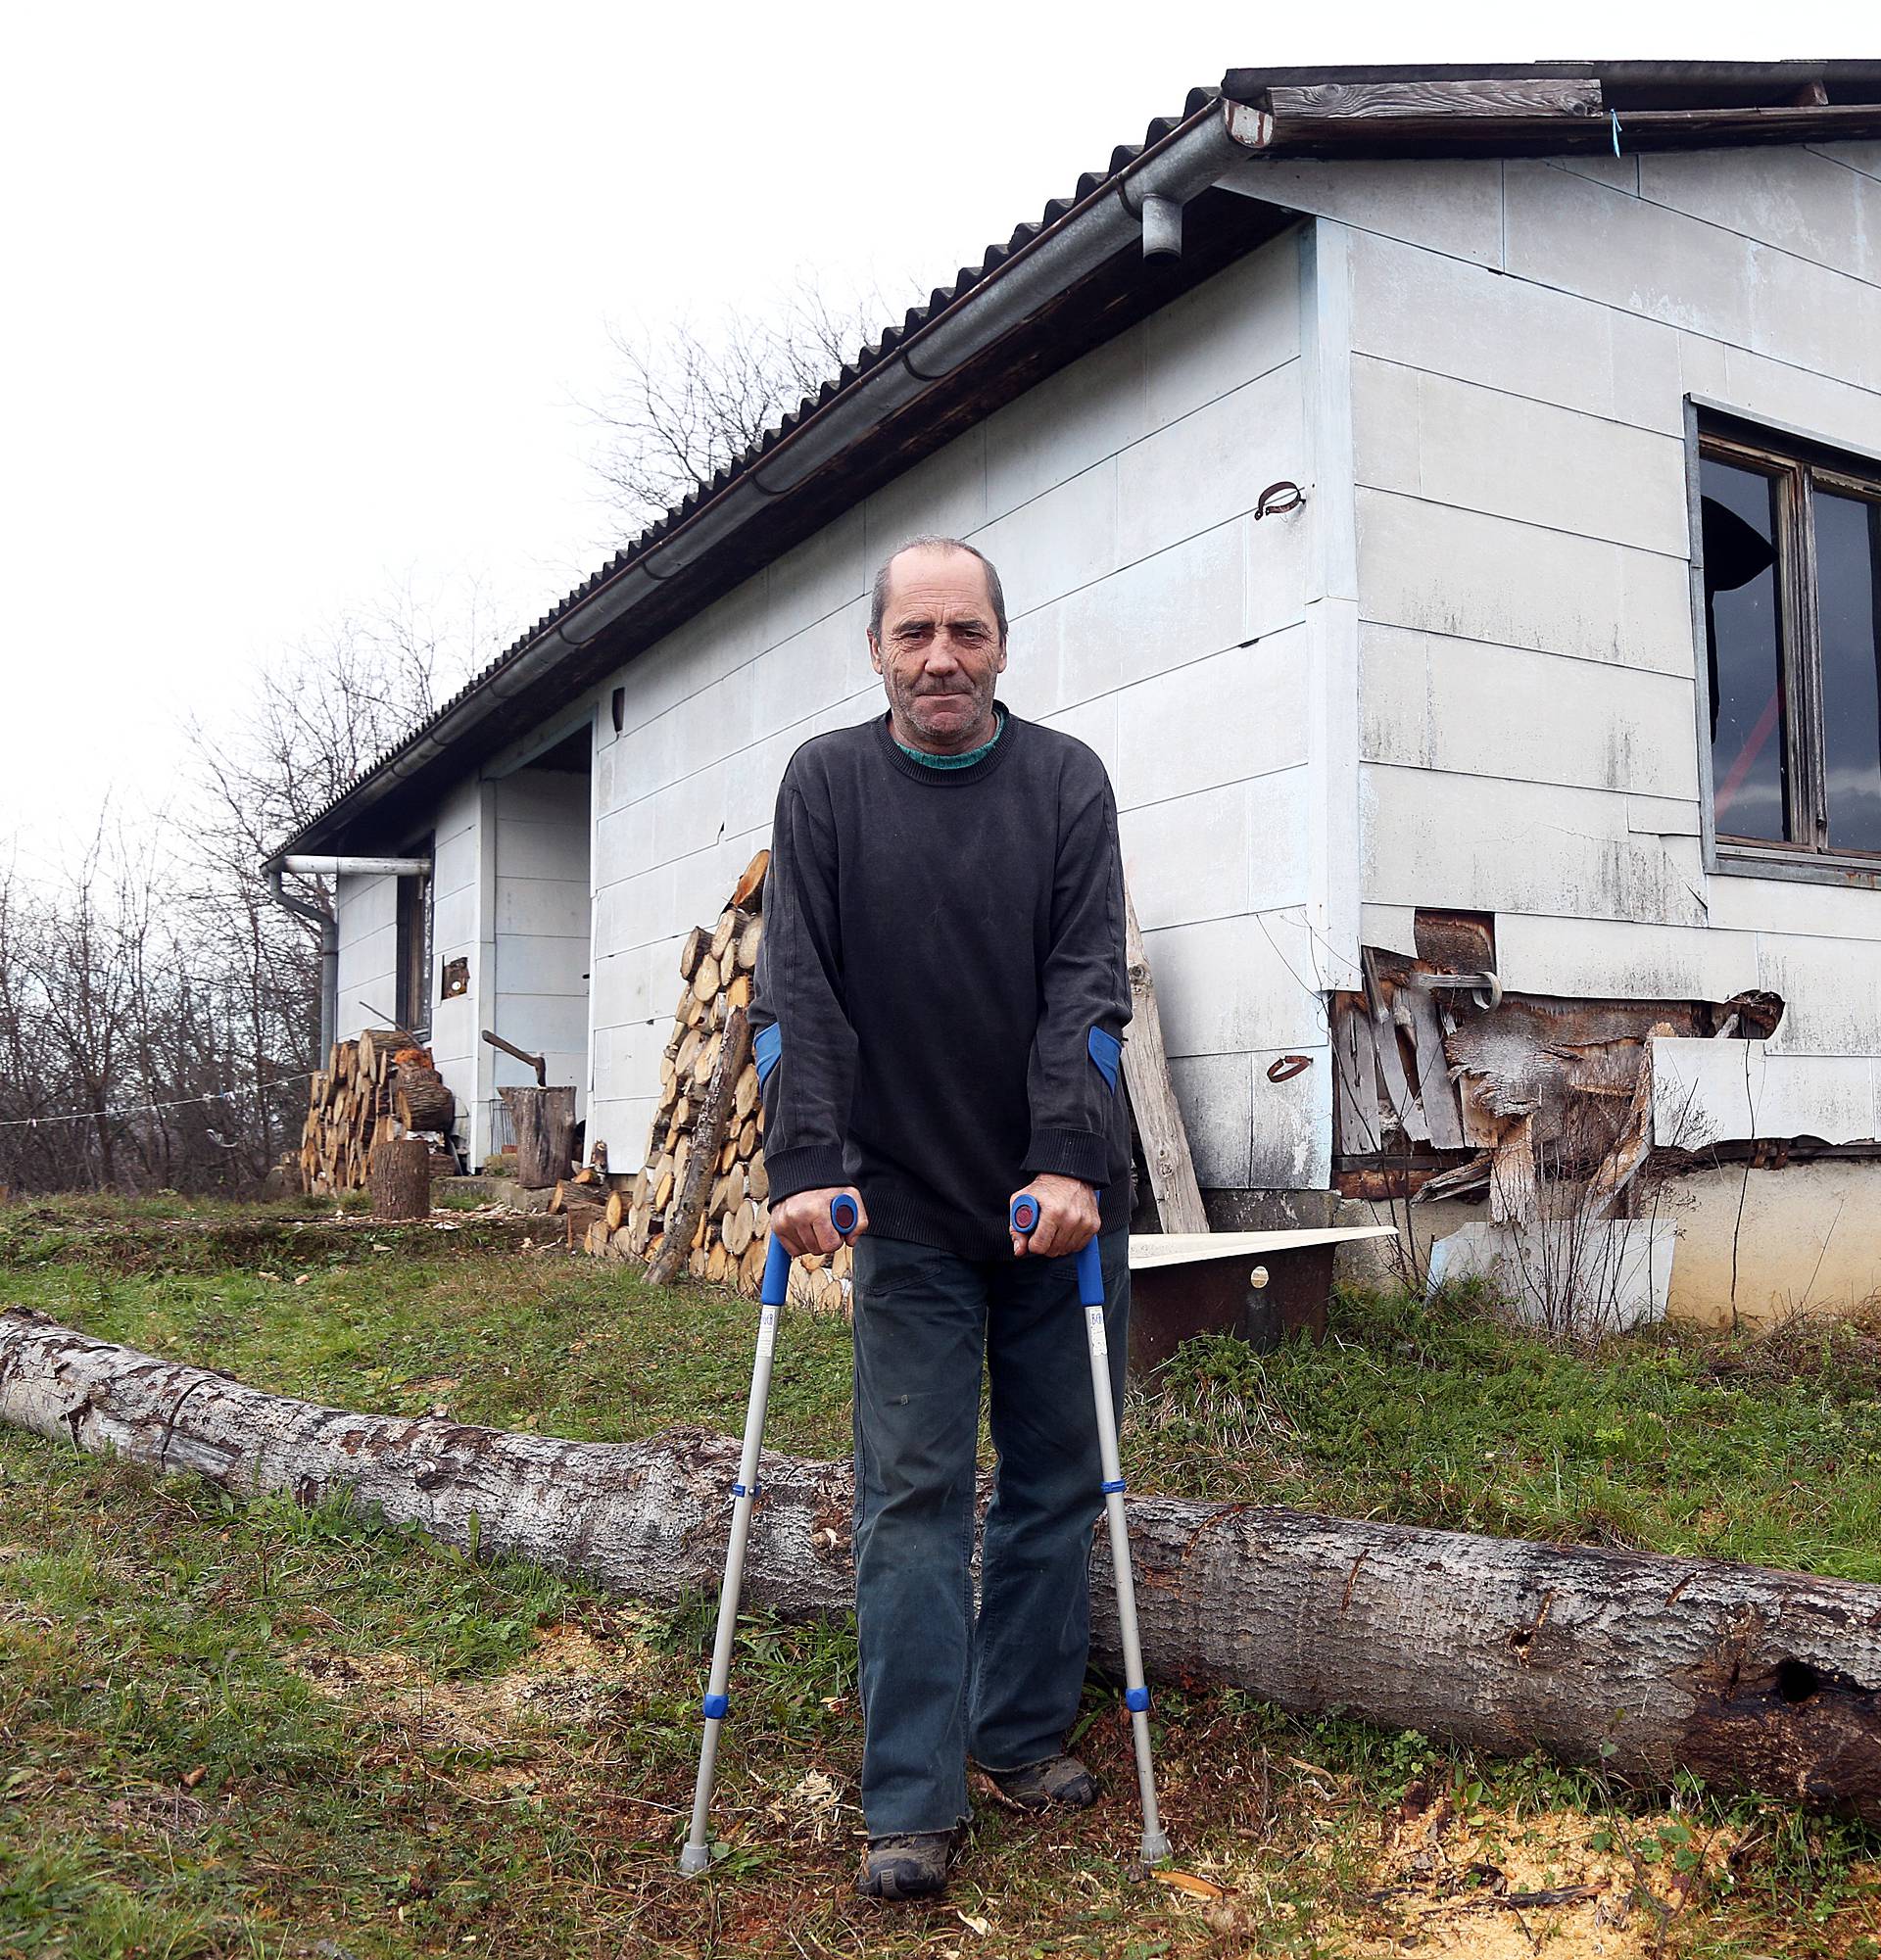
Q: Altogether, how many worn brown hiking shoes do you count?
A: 2